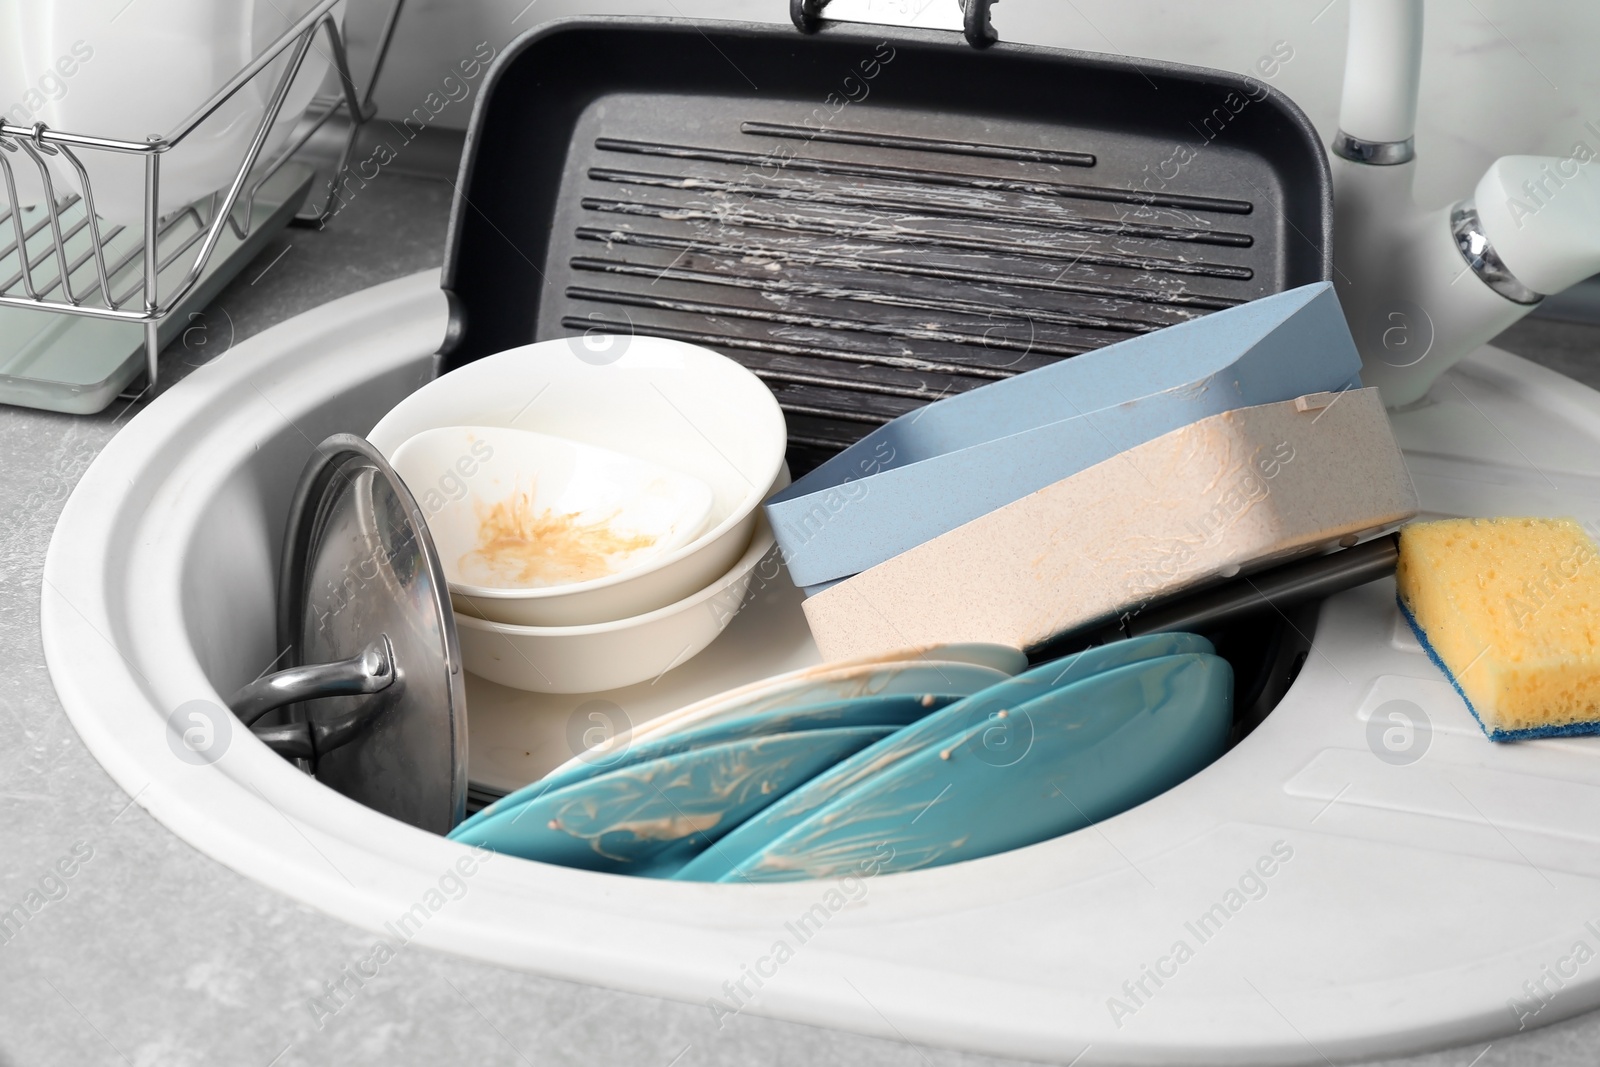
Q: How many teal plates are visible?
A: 4